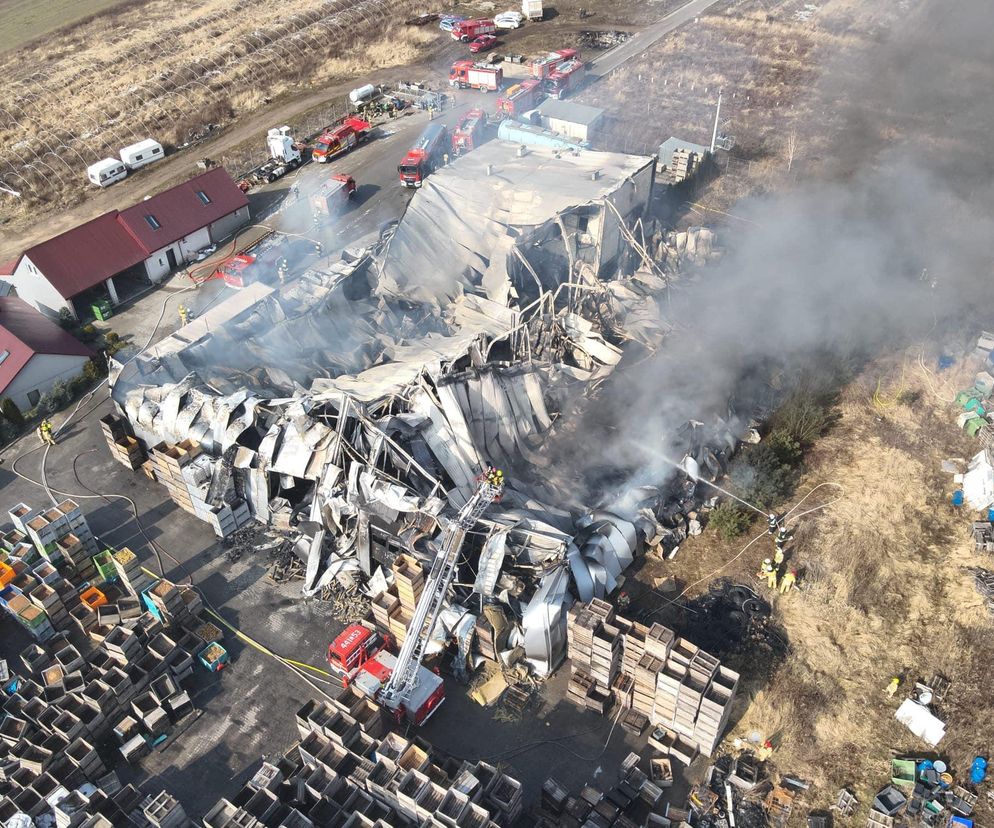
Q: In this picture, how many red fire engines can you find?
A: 11